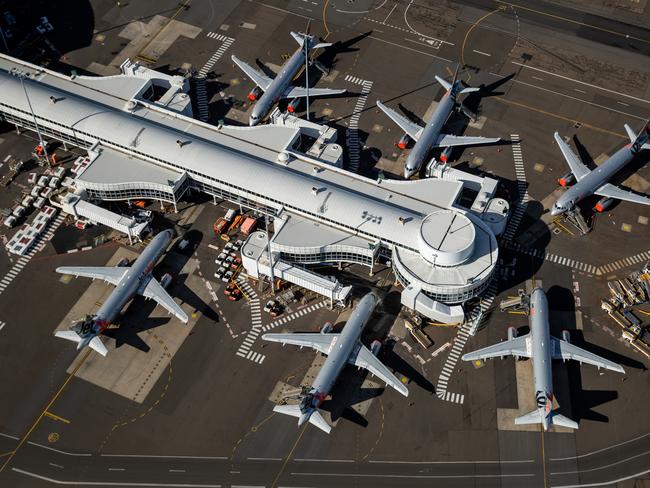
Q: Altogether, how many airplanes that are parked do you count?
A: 6